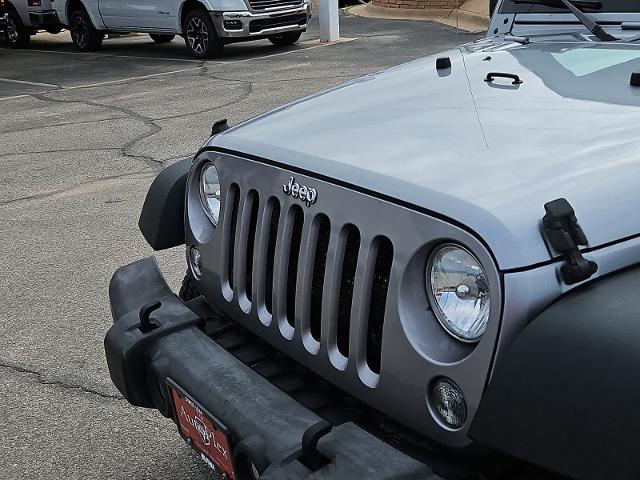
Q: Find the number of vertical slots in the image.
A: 7